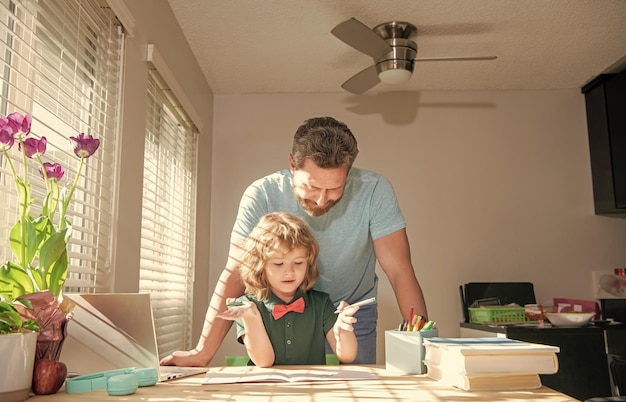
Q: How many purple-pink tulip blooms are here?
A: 5